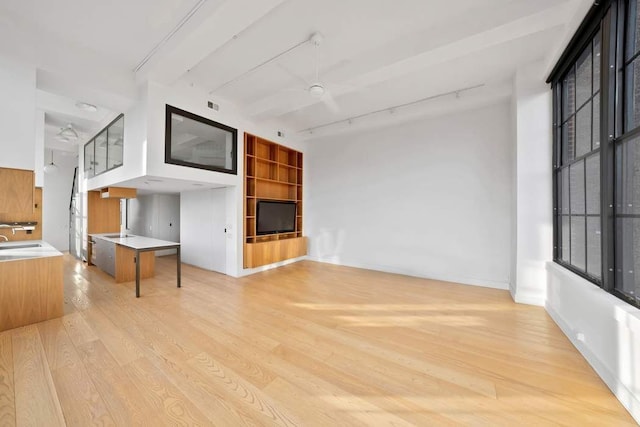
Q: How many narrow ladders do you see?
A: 1